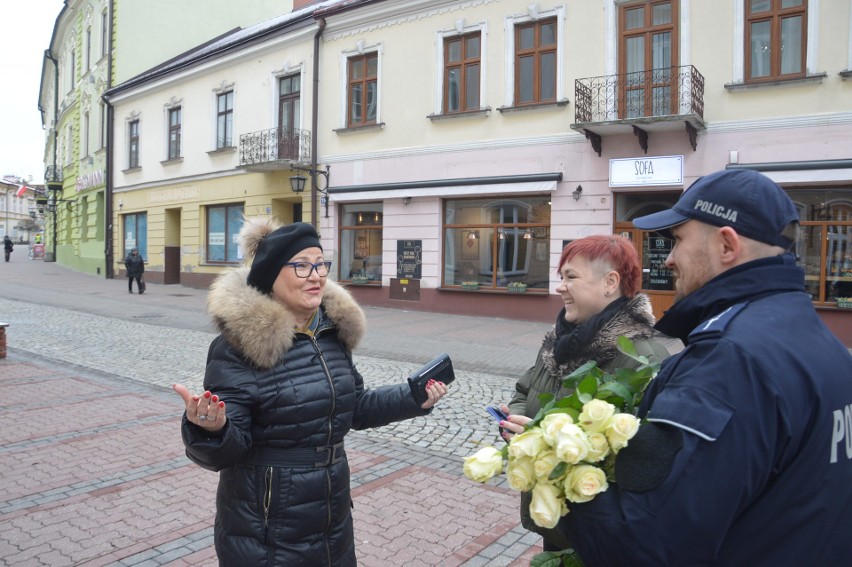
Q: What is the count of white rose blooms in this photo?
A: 11